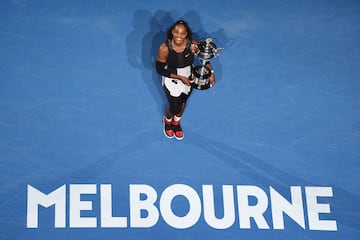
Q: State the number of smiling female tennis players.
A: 1